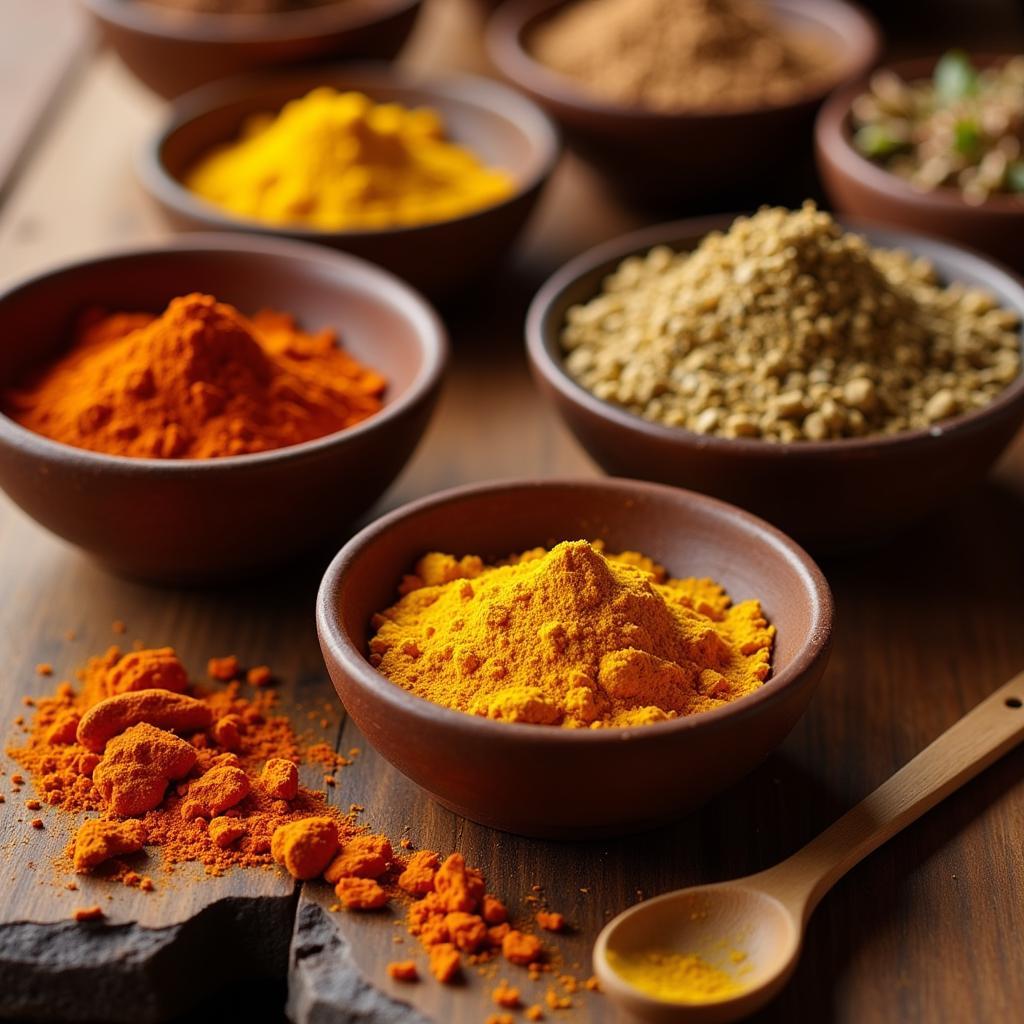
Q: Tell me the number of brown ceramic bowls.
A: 7